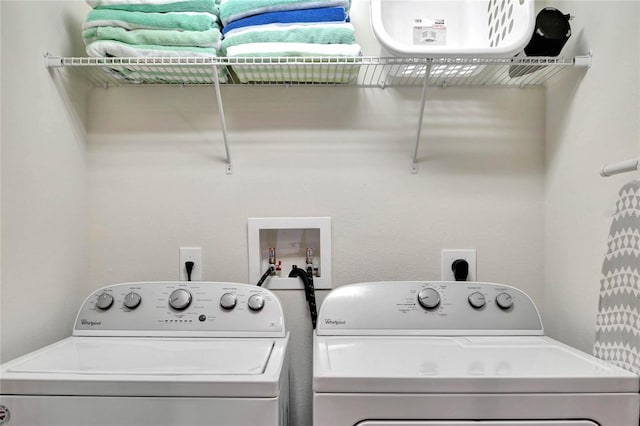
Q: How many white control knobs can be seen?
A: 8